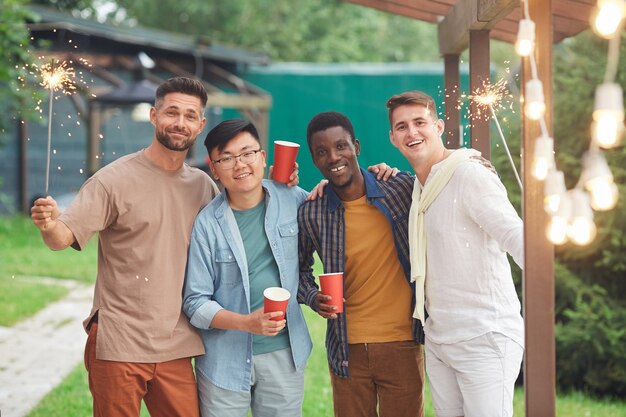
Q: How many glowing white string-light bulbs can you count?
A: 9